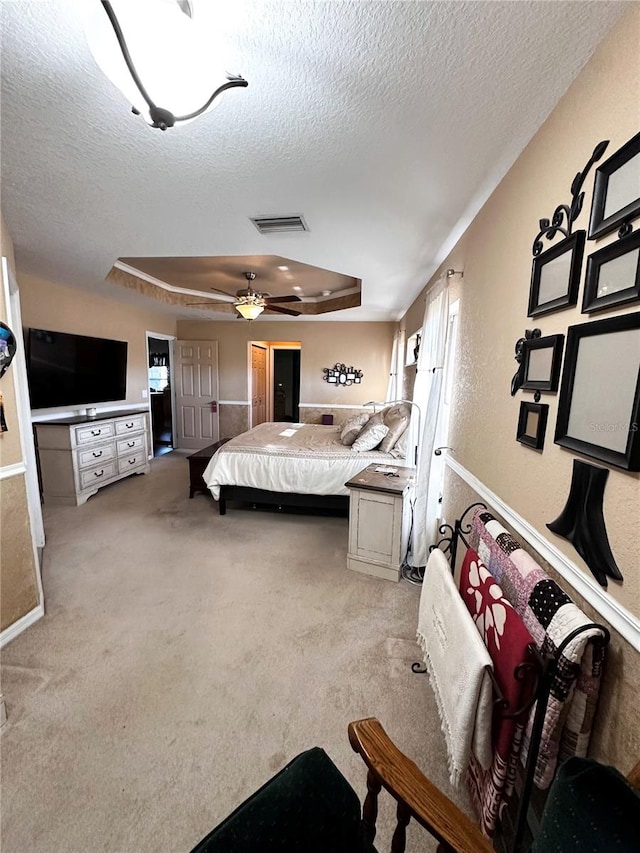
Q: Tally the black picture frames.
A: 6